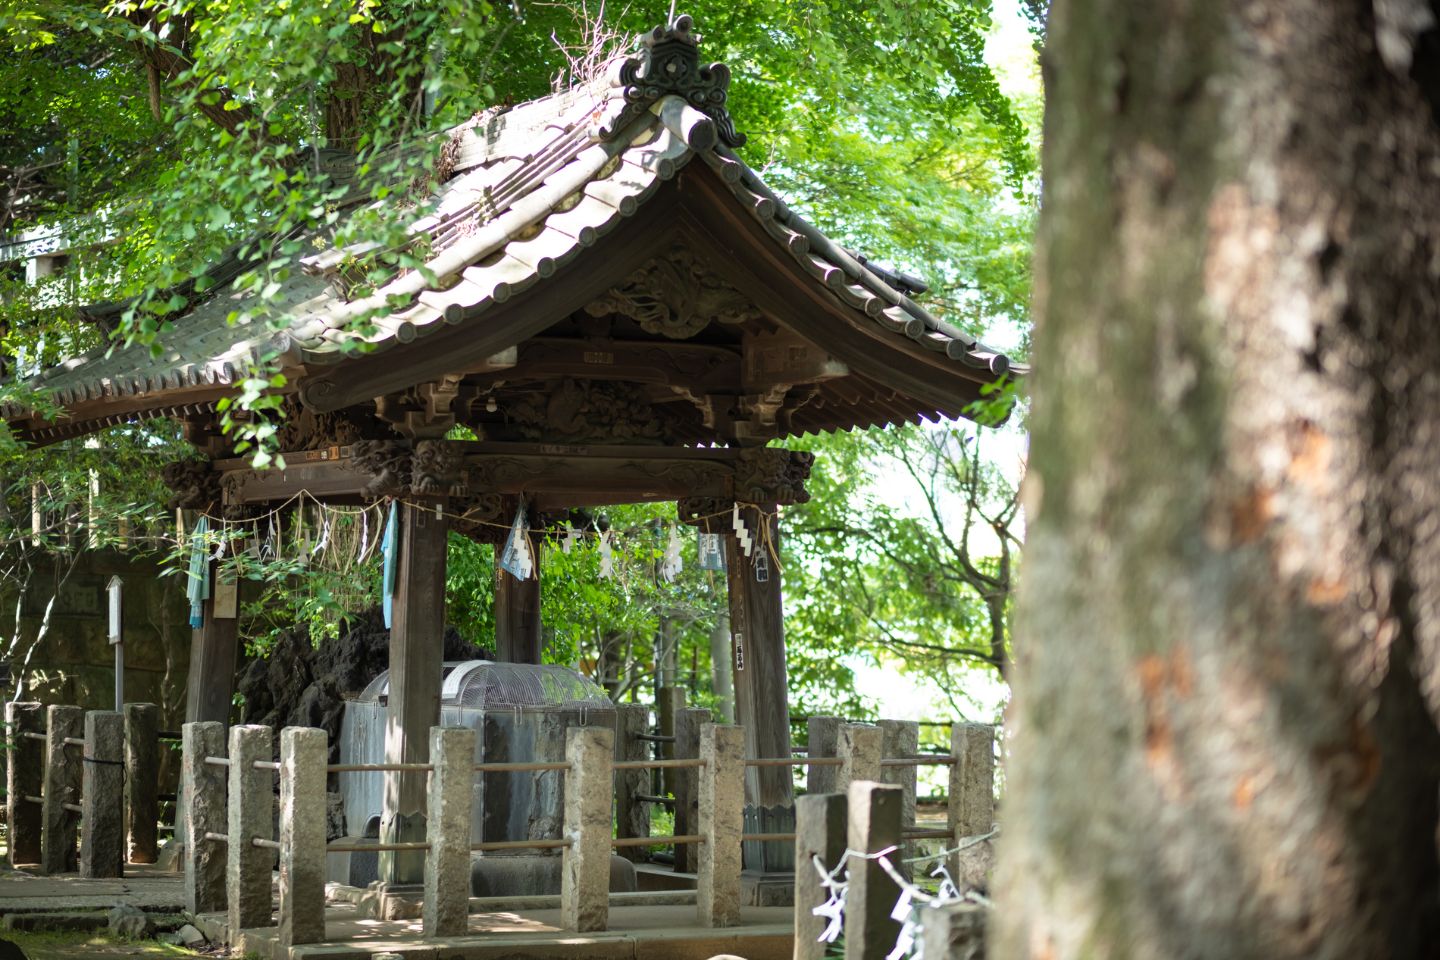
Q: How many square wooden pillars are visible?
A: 4